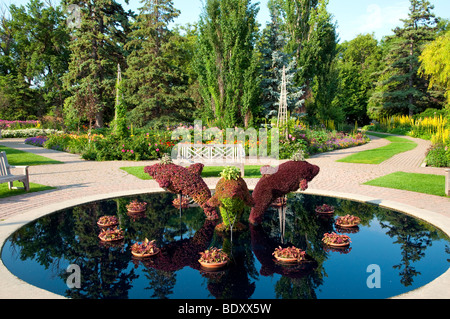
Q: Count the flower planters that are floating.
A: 11